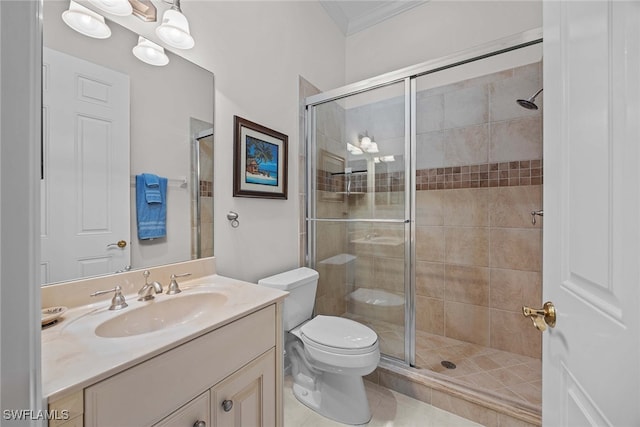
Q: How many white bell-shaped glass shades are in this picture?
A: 4